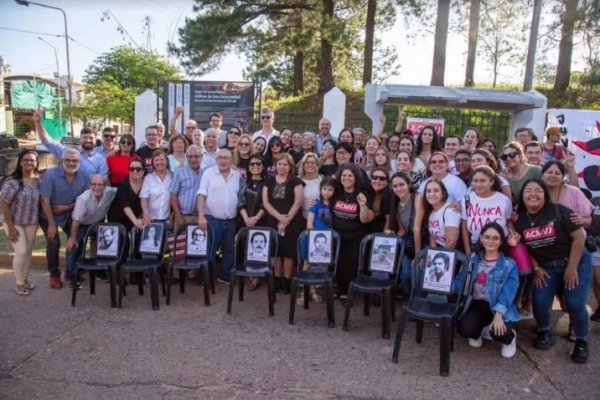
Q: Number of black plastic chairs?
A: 7